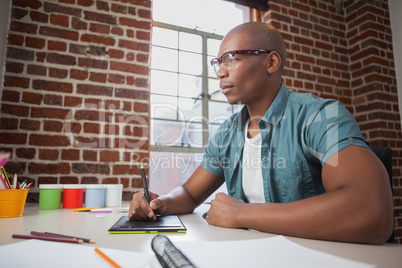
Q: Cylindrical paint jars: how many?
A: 4